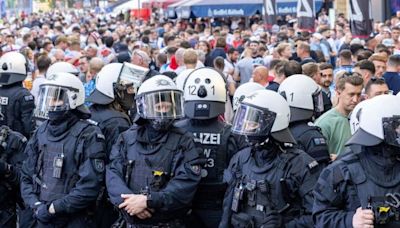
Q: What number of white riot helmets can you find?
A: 12